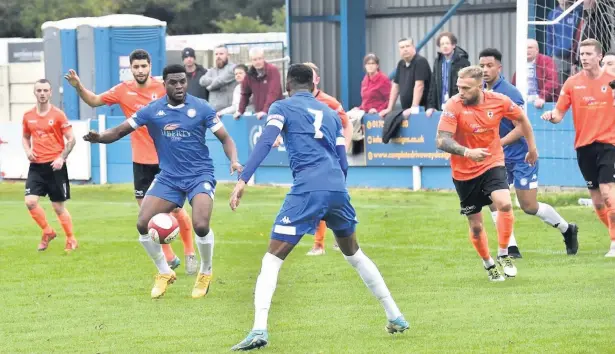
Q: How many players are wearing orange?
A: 5